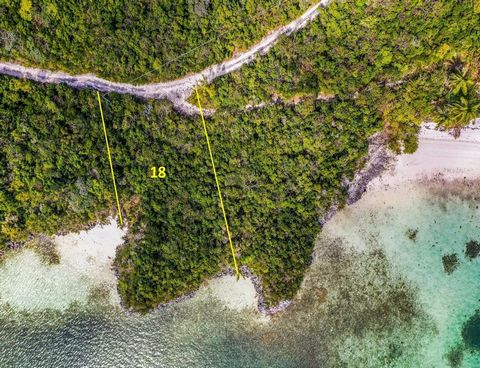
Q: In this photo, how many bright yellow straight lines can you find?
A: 2